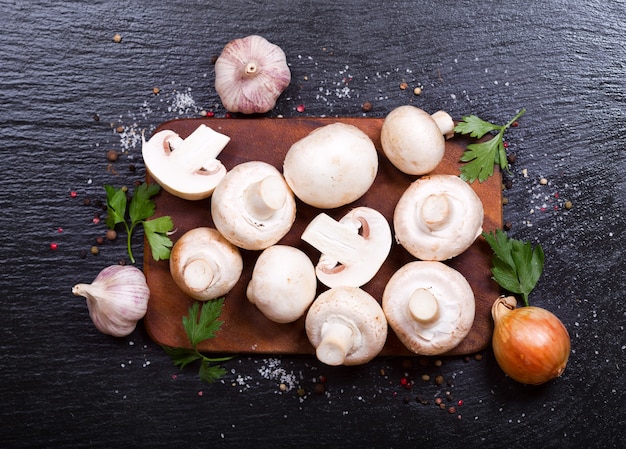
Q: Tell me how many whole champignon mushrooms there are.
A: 8